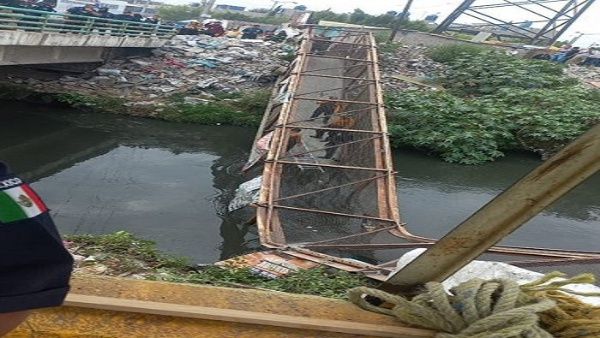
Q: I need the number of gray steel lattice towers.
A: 1